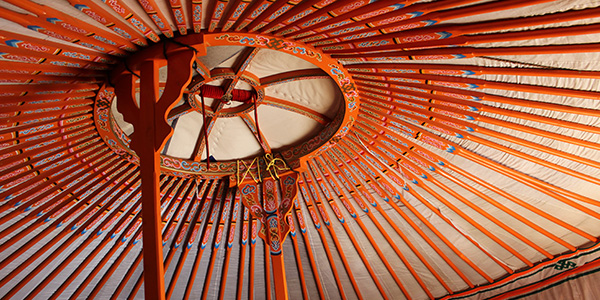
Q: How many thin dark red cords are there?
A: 2